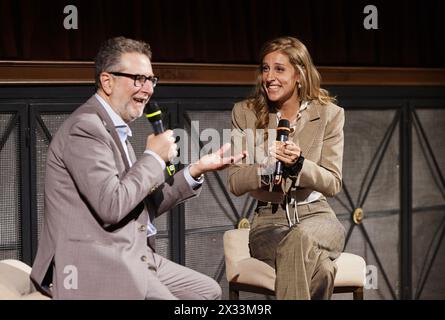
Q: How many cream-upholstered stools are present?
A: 2